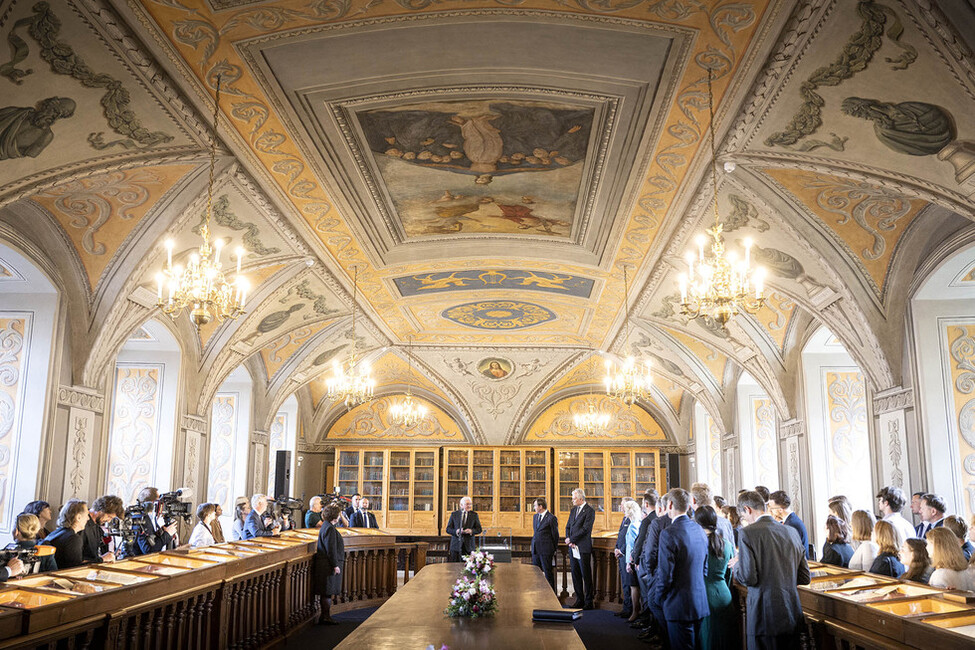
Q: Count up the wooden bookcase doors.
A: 12